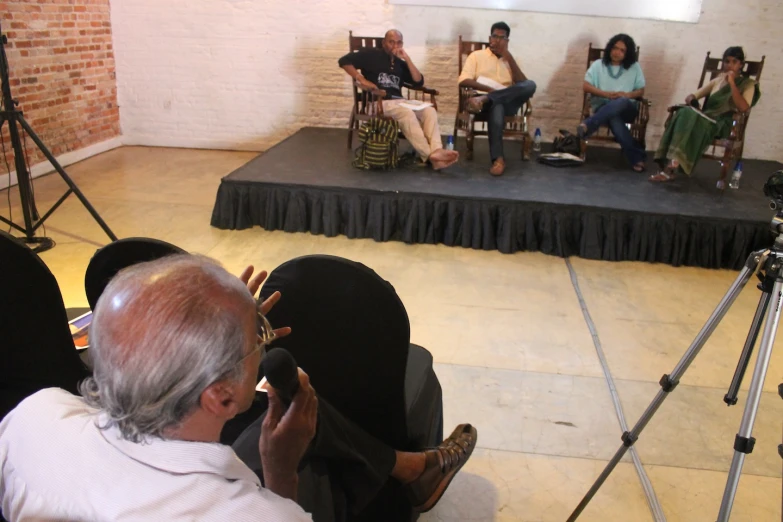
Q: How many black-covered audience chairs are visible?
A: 3